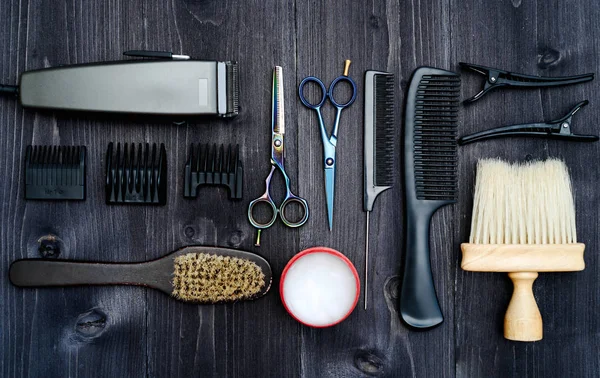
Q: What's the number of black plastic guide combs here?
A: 3